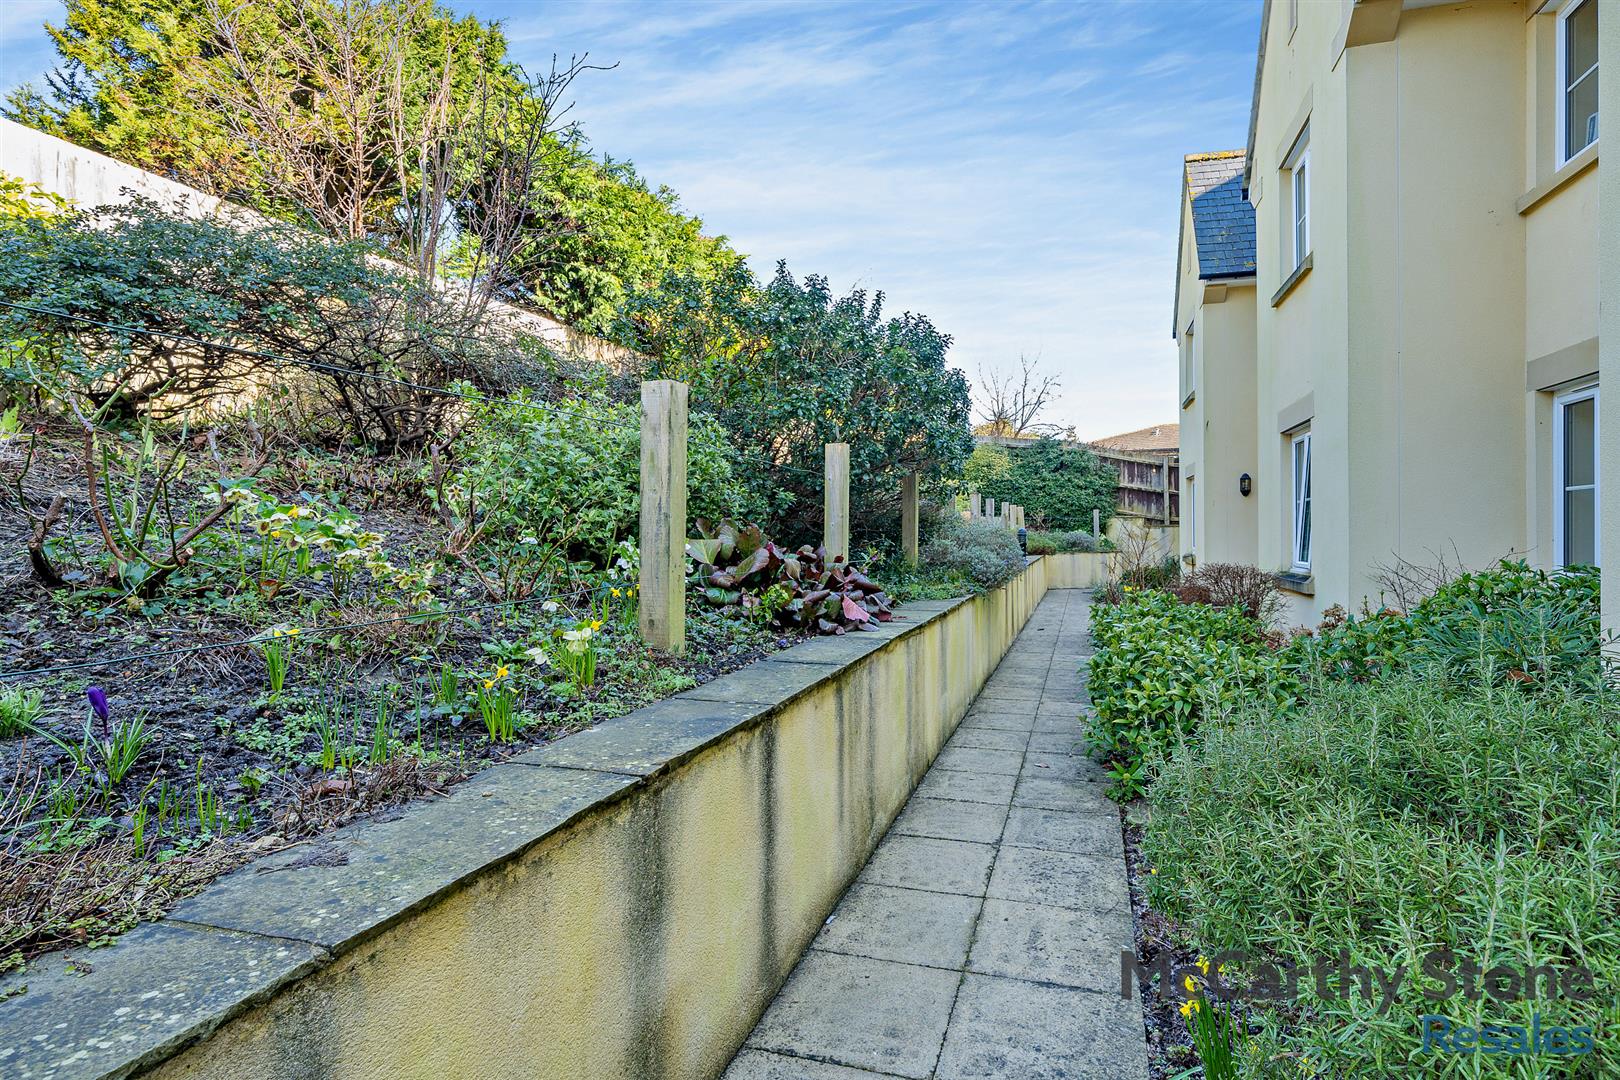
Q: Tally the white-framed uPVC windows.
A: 6